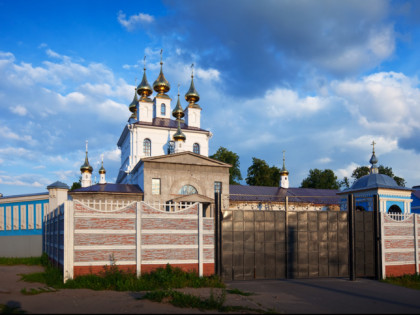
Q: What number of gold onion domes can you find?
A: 9